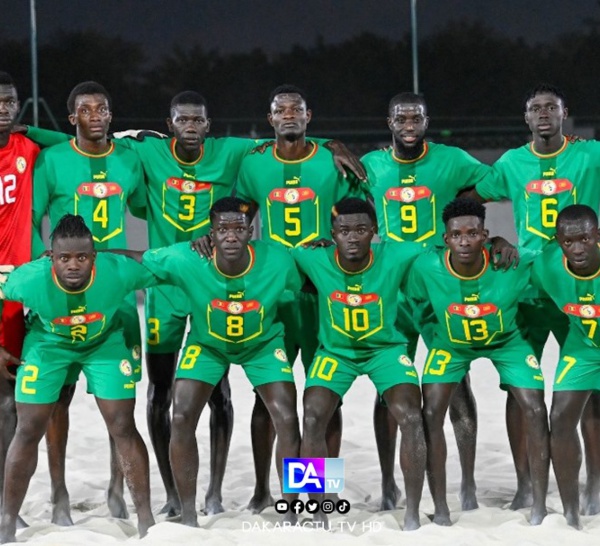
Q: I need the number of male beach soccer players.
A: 11